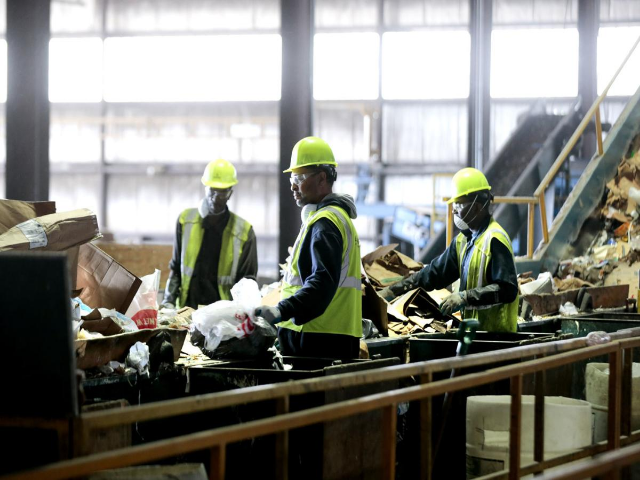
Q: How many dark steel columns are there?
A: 4